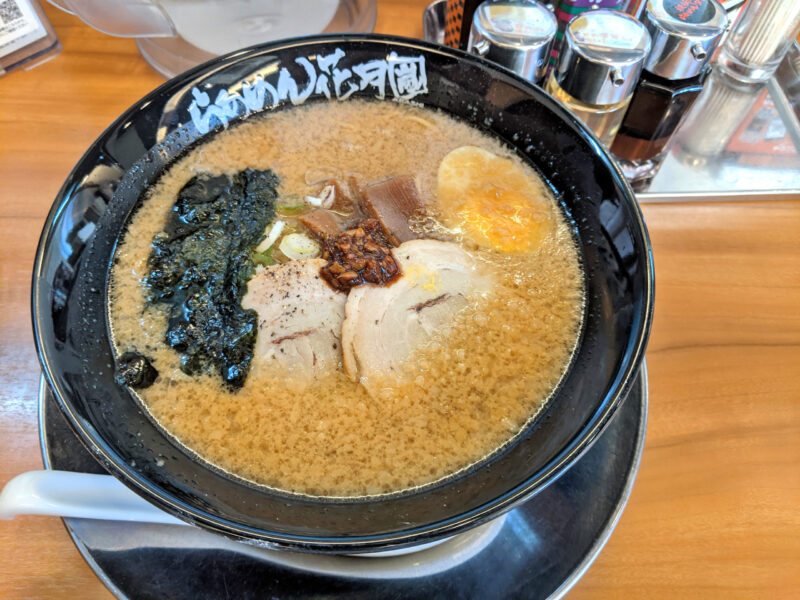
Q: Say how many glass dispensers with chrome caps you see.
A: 3